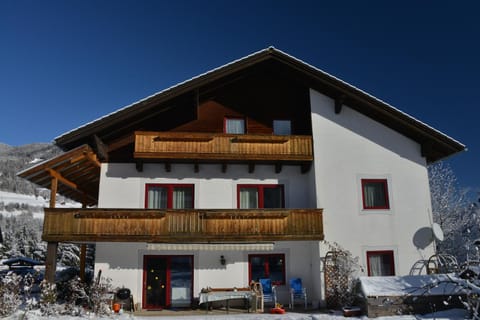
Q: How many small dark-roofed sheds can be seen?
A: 1